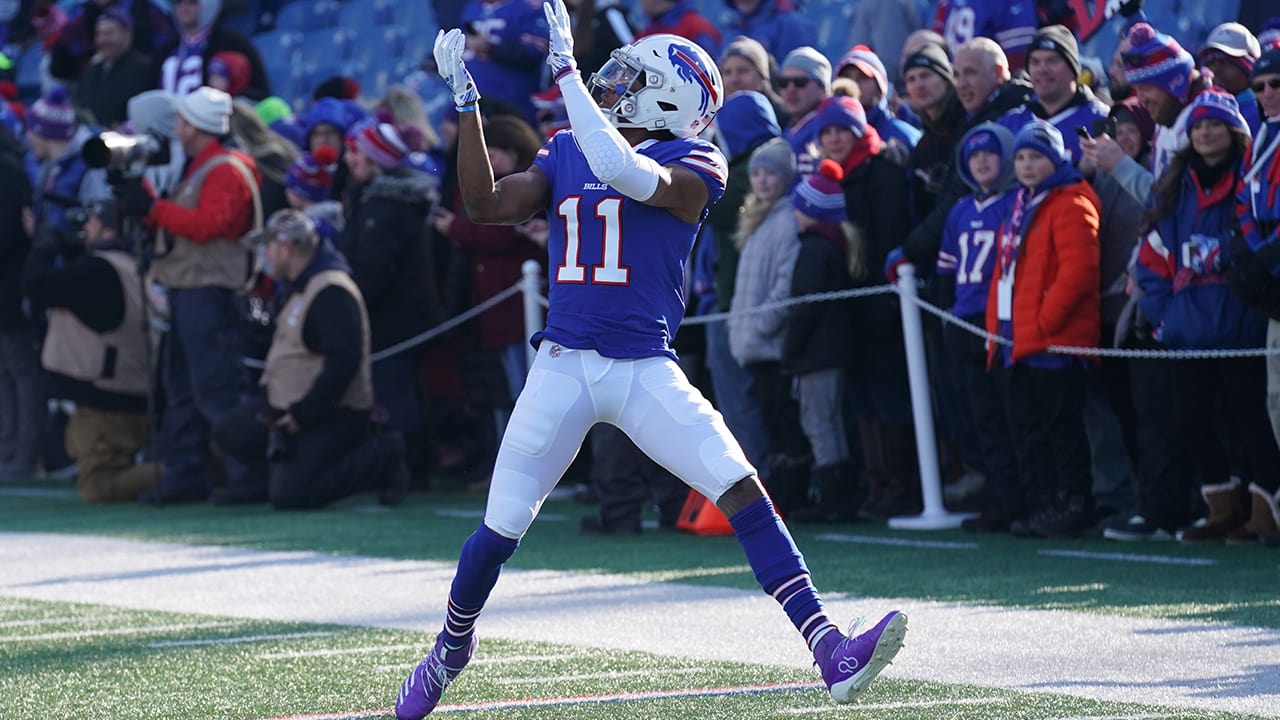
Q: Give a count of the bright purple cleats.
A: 2